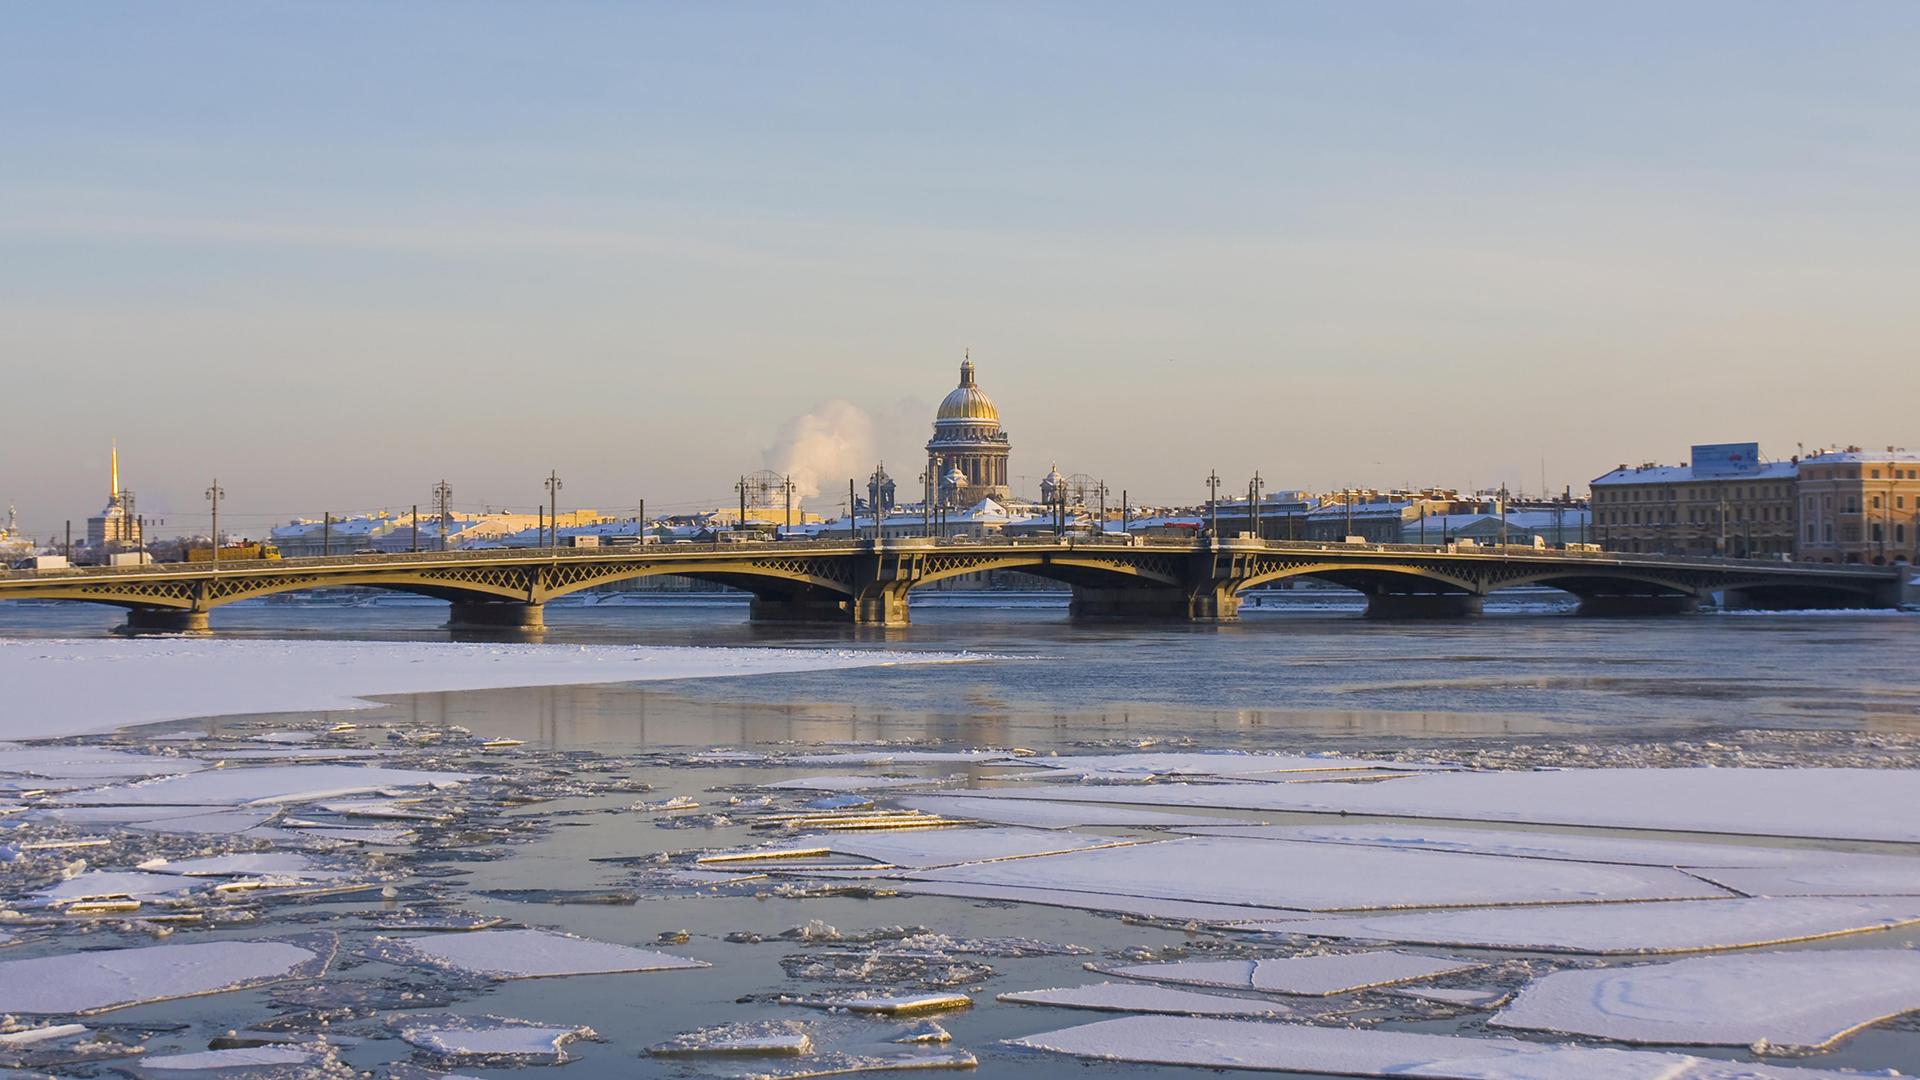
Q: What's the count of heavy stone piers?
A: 6